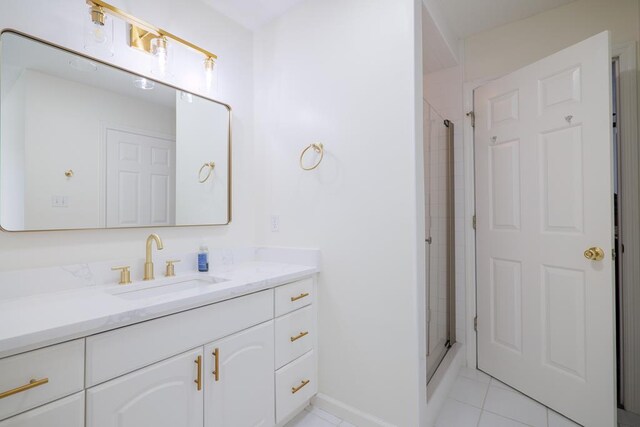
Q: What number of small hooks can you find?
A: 2